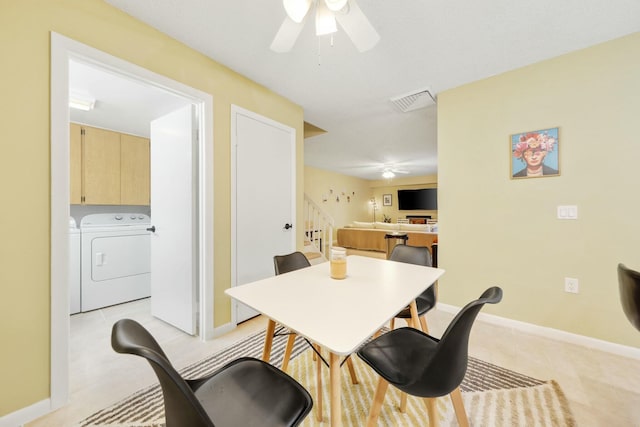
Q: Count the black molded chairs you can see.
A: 5